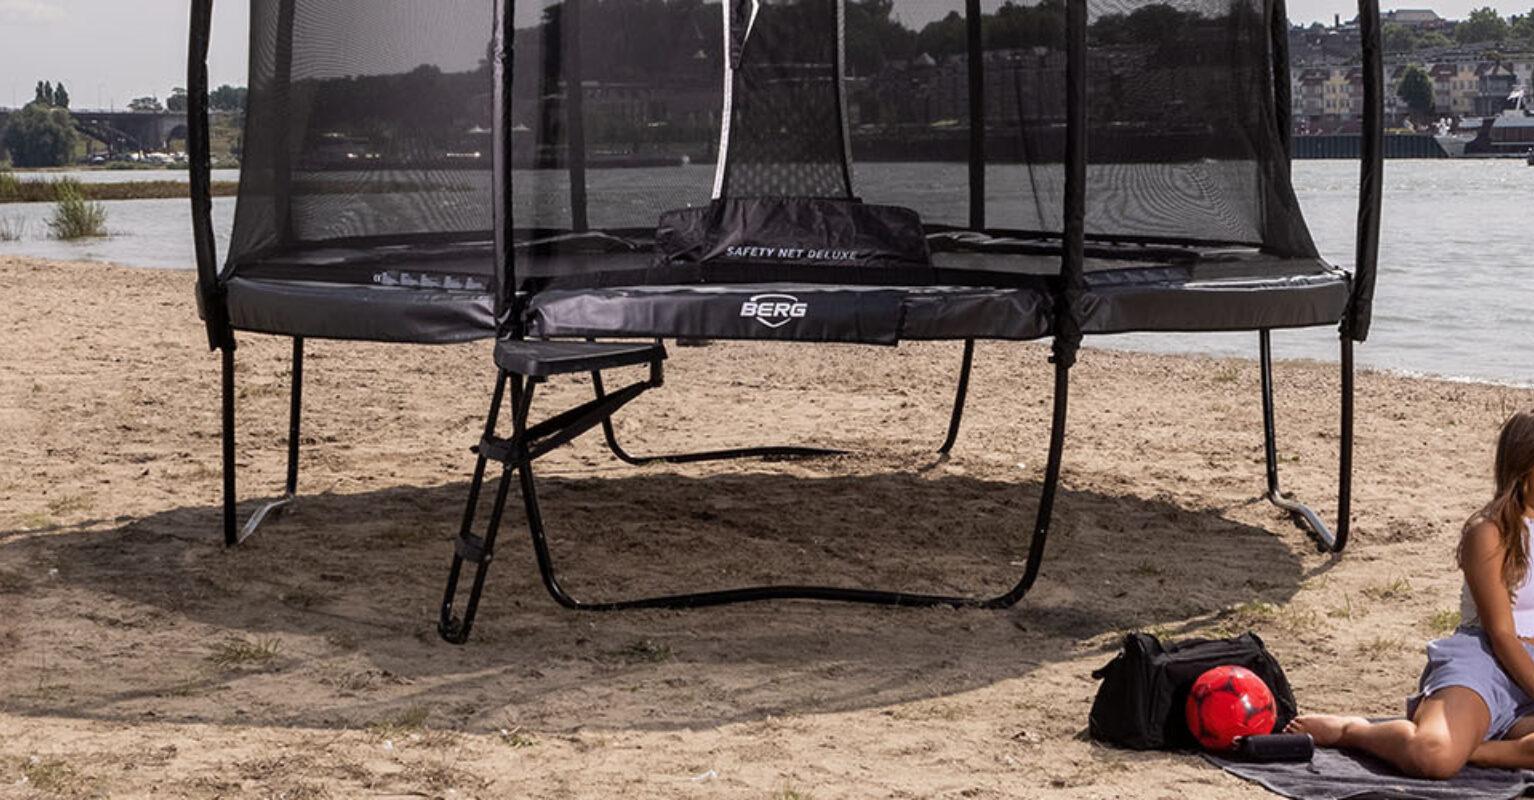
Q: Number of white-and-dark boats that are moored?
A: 1